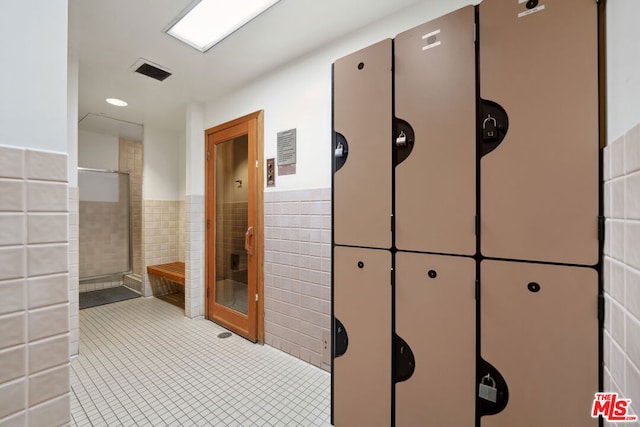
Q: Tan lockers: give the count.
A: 6